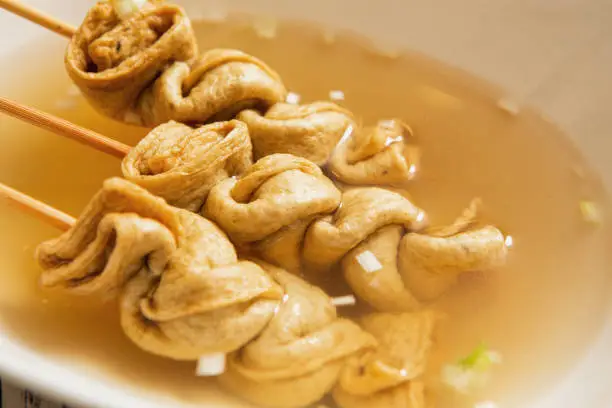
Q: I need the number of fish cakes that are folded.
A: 3